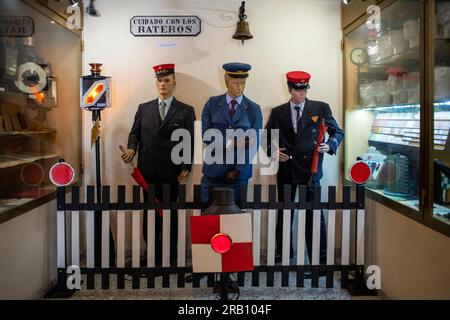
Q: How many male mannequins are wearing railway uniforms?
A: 3